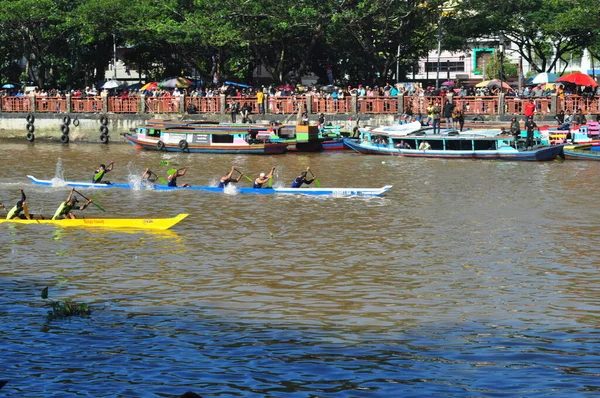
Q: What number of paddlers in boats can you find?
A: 8